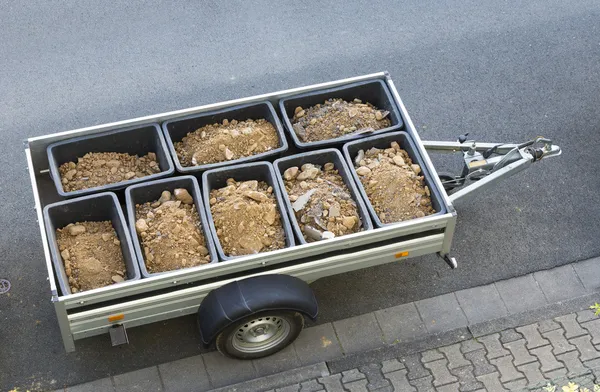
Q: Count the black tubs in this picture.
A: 8